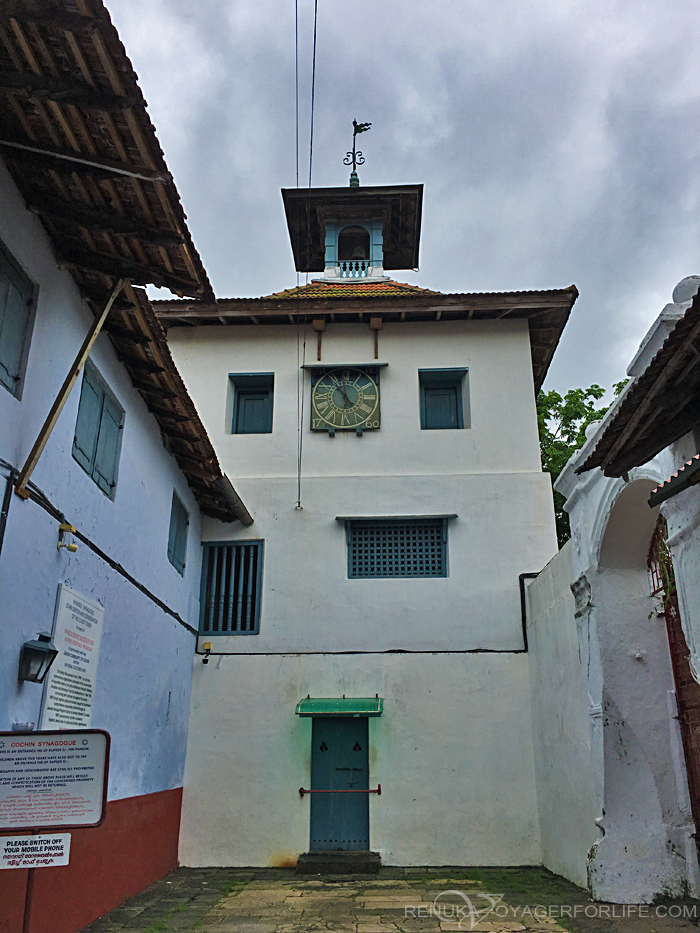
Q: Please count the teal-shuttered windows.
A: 5